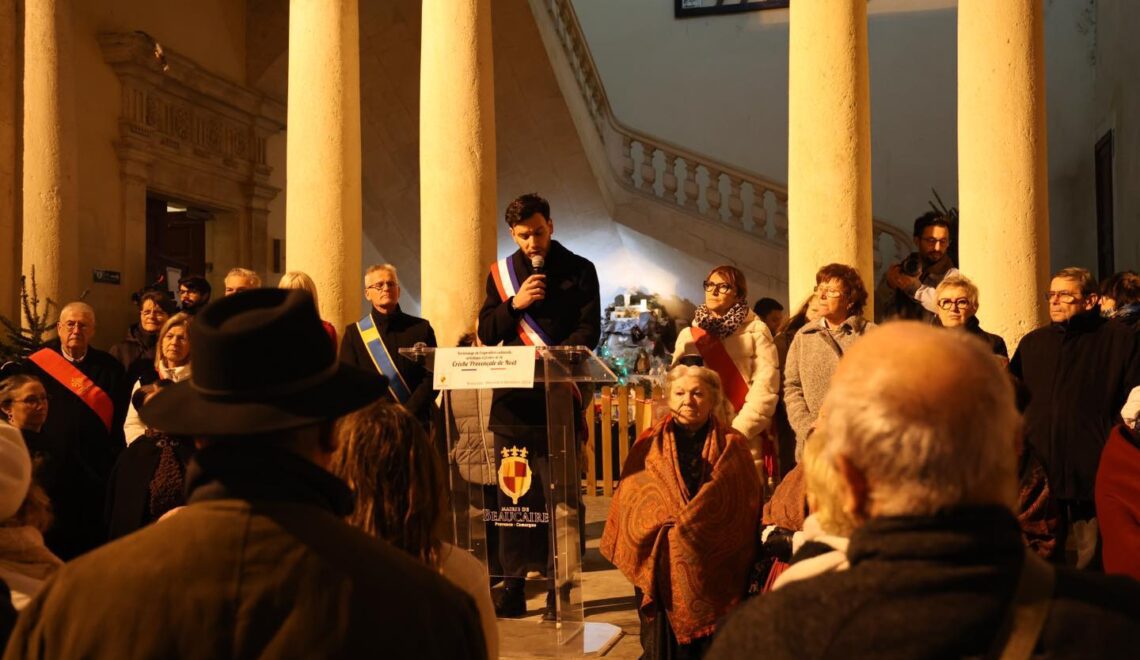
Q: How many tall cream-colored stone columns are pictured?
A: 5